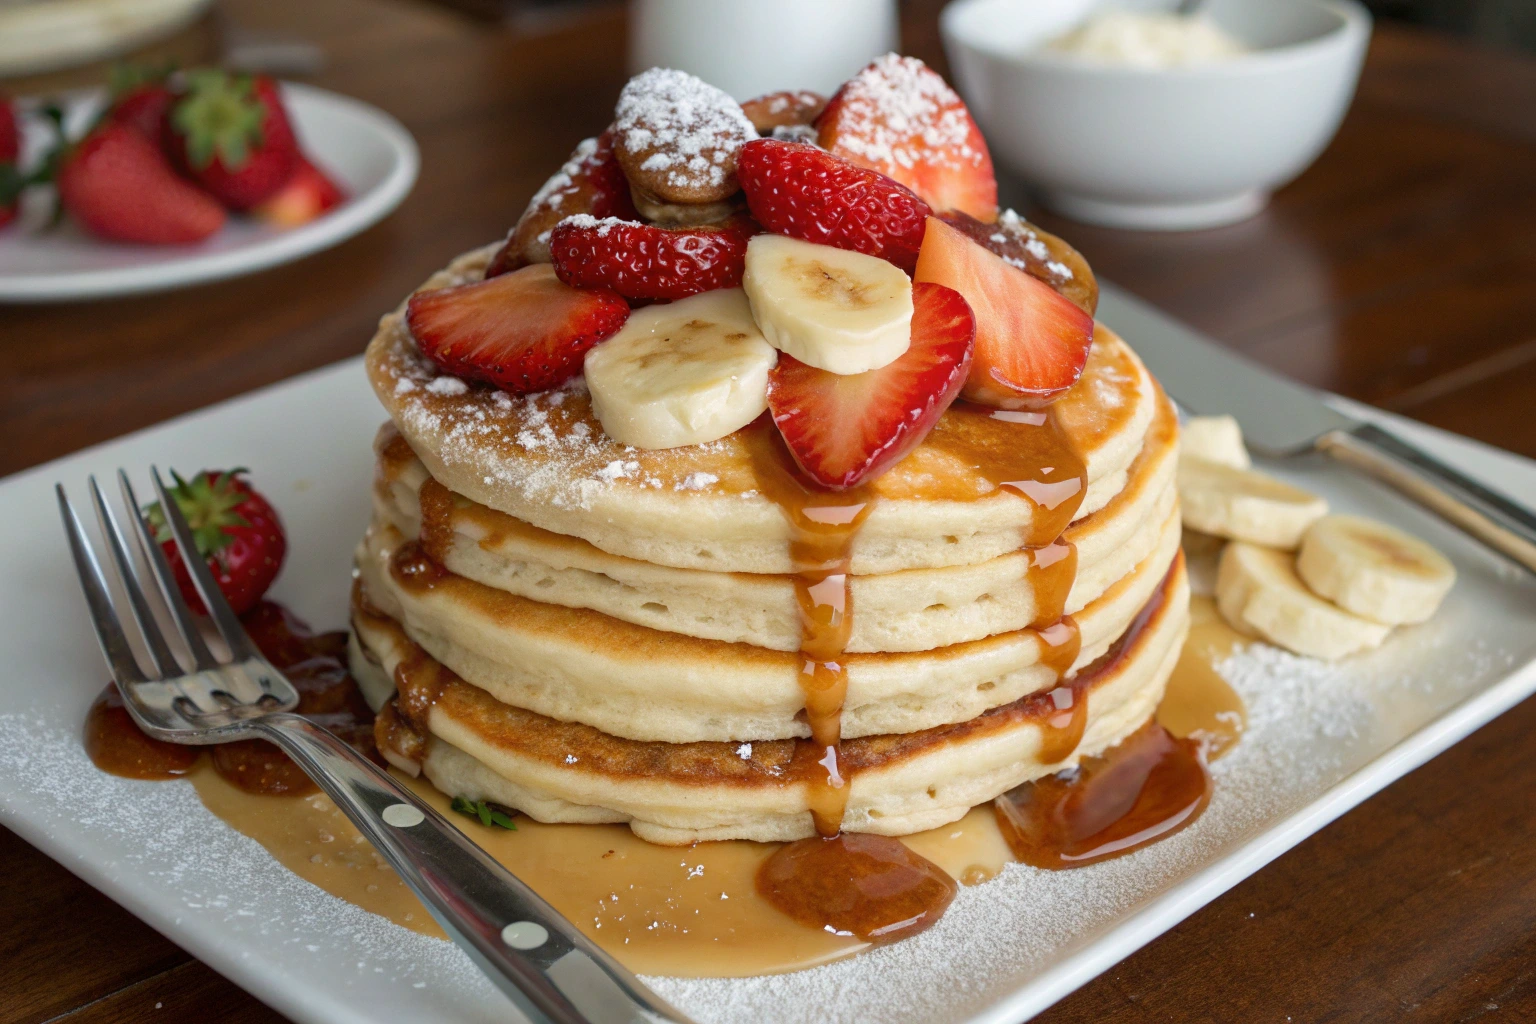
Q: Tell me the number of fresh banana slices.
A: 6